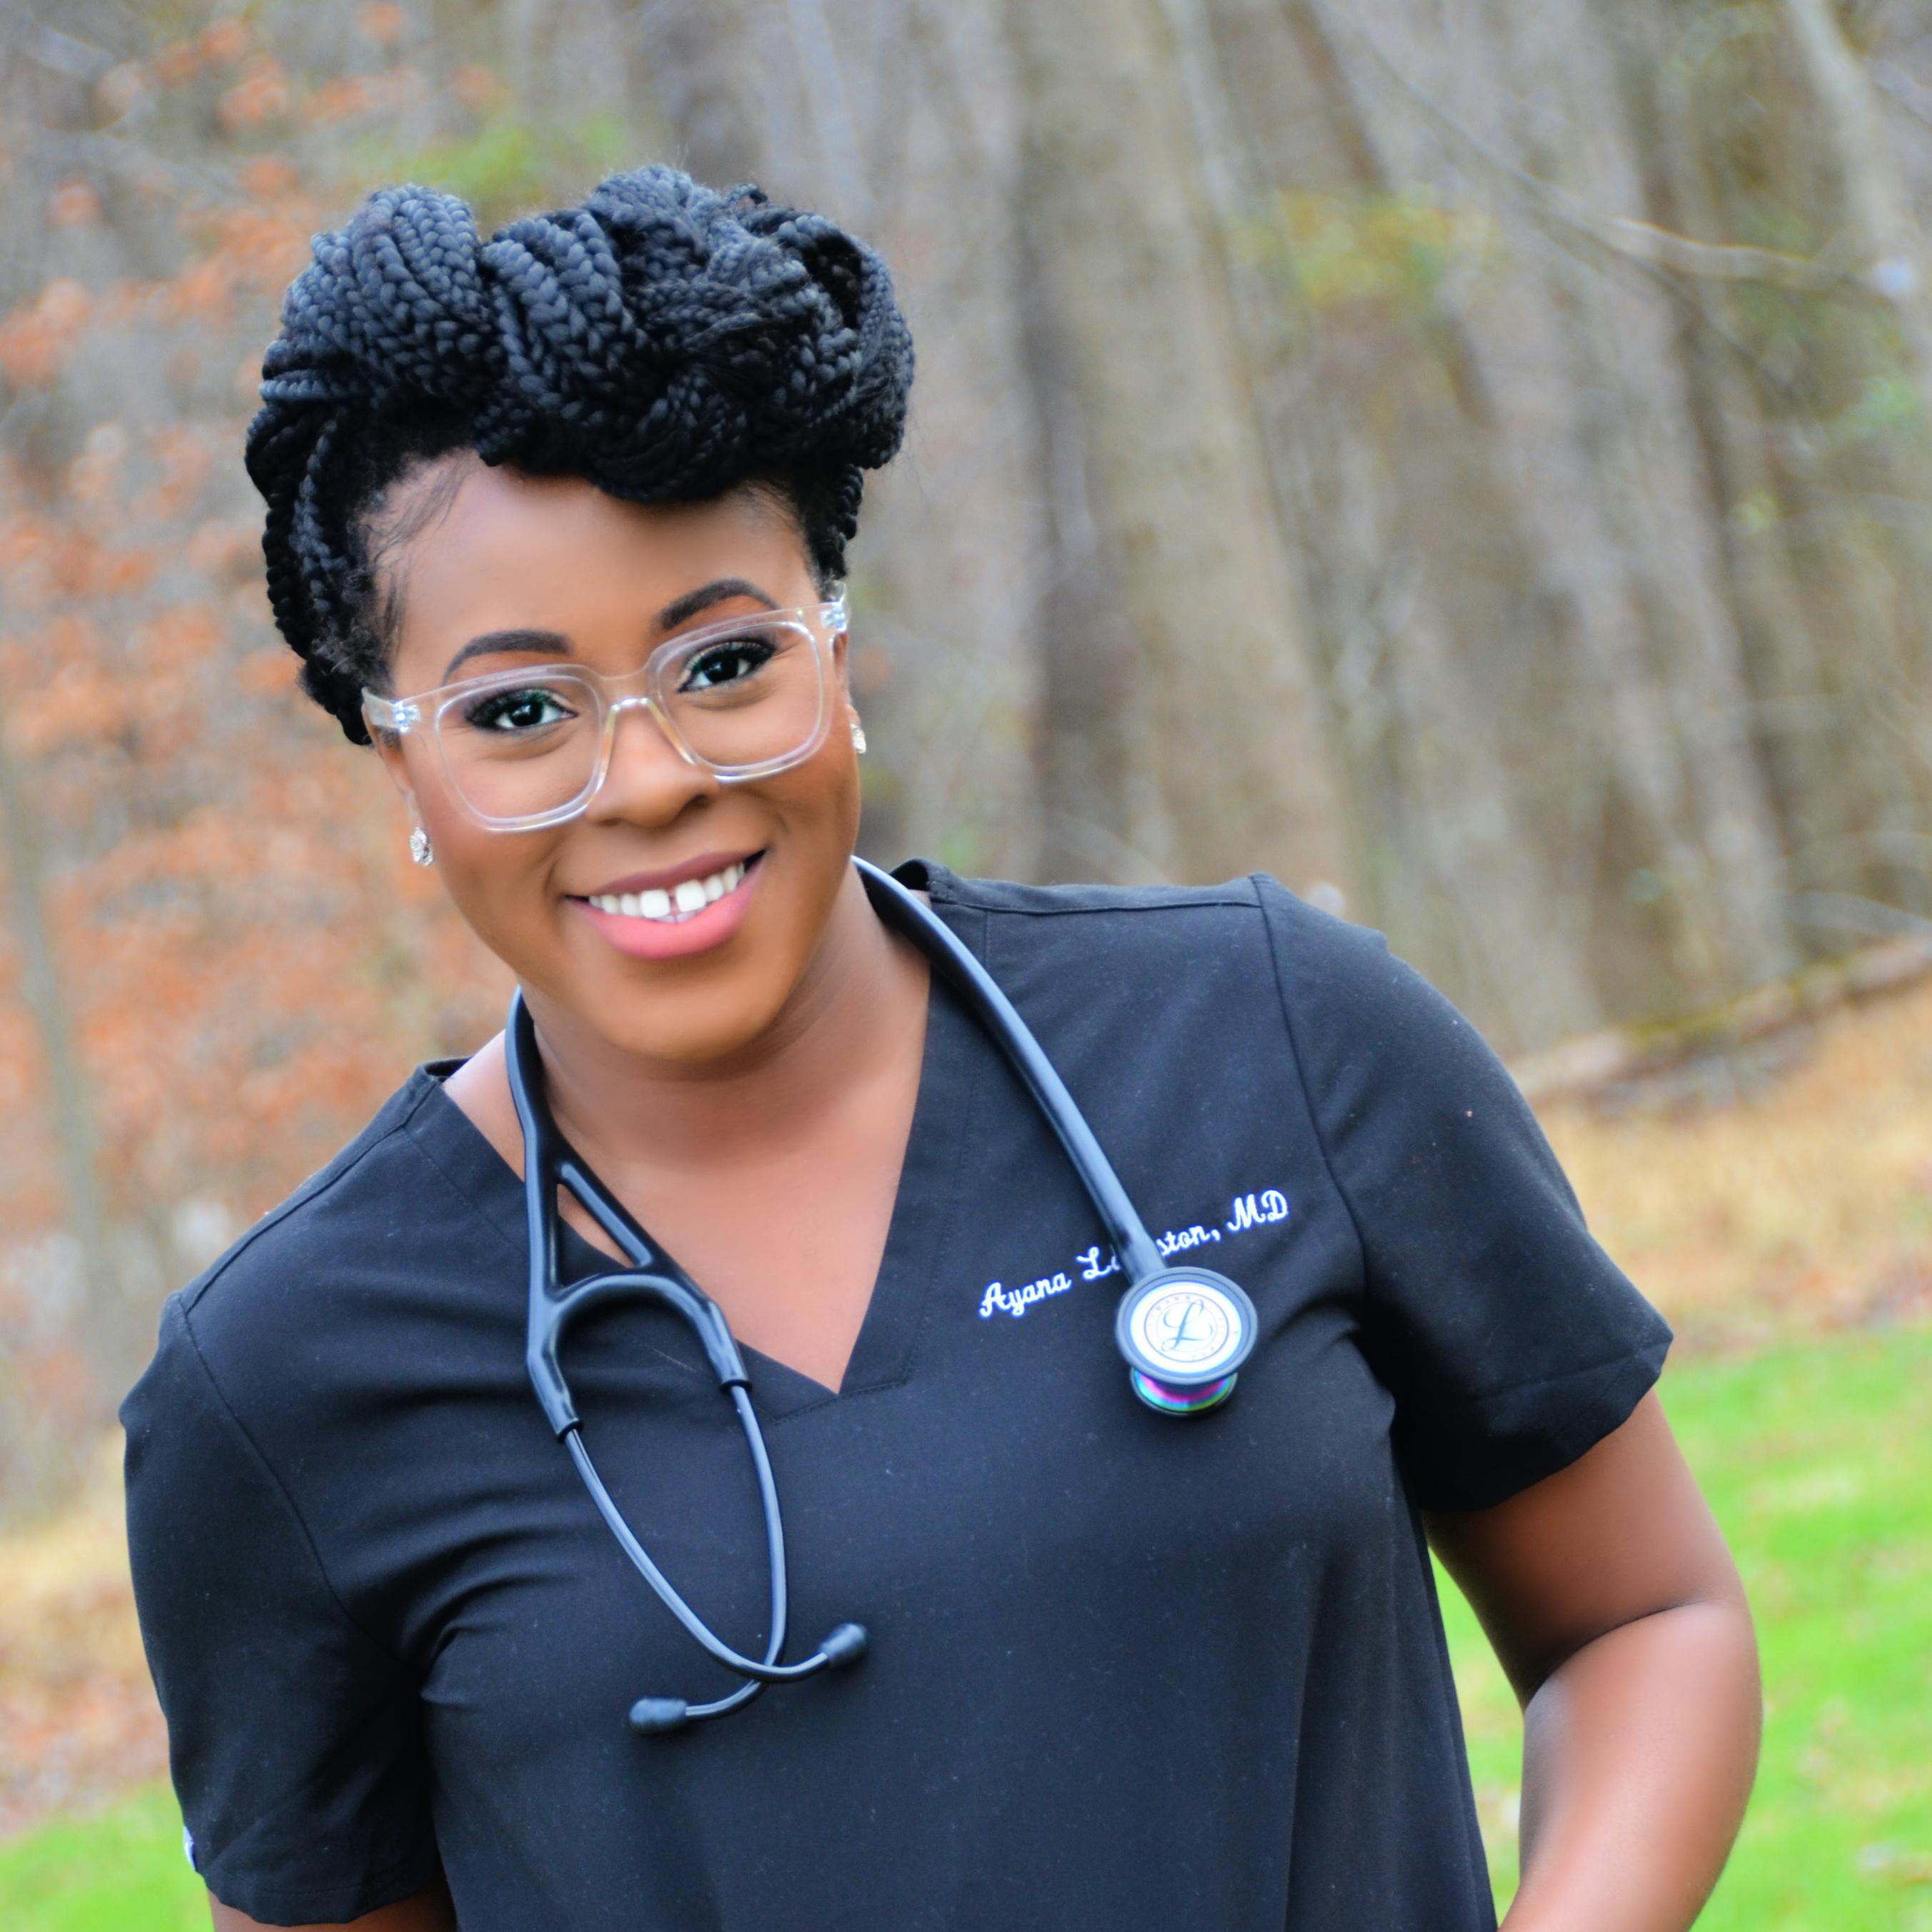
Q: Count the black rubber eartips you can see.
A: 2